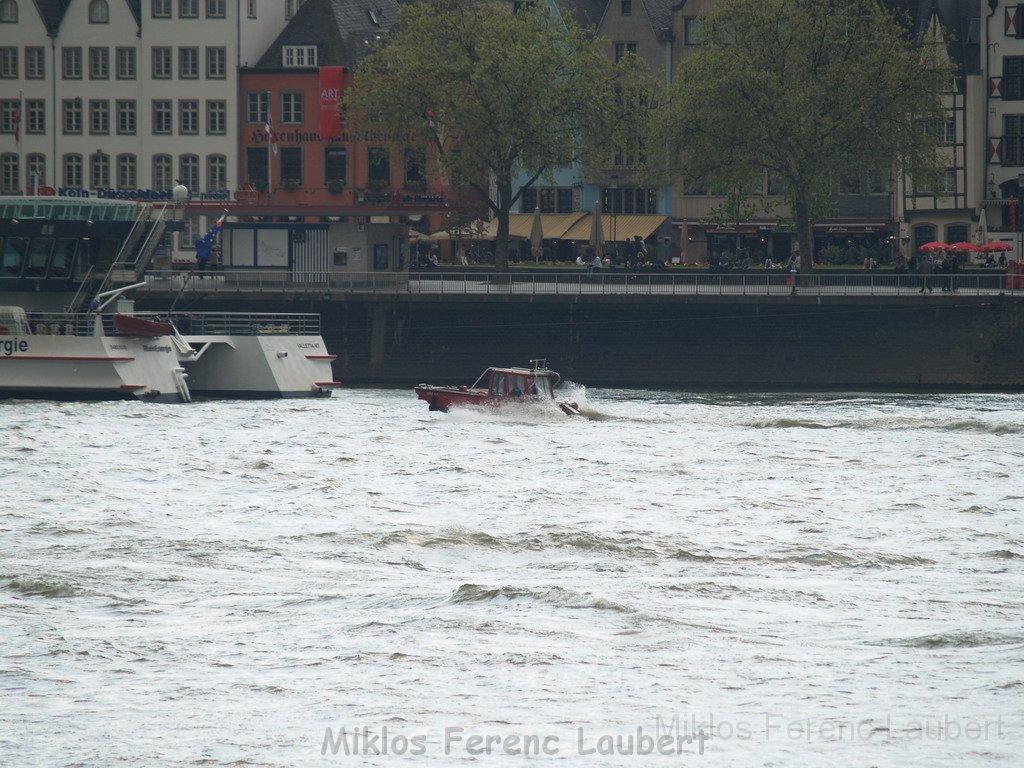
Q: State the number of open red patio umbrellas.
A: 3